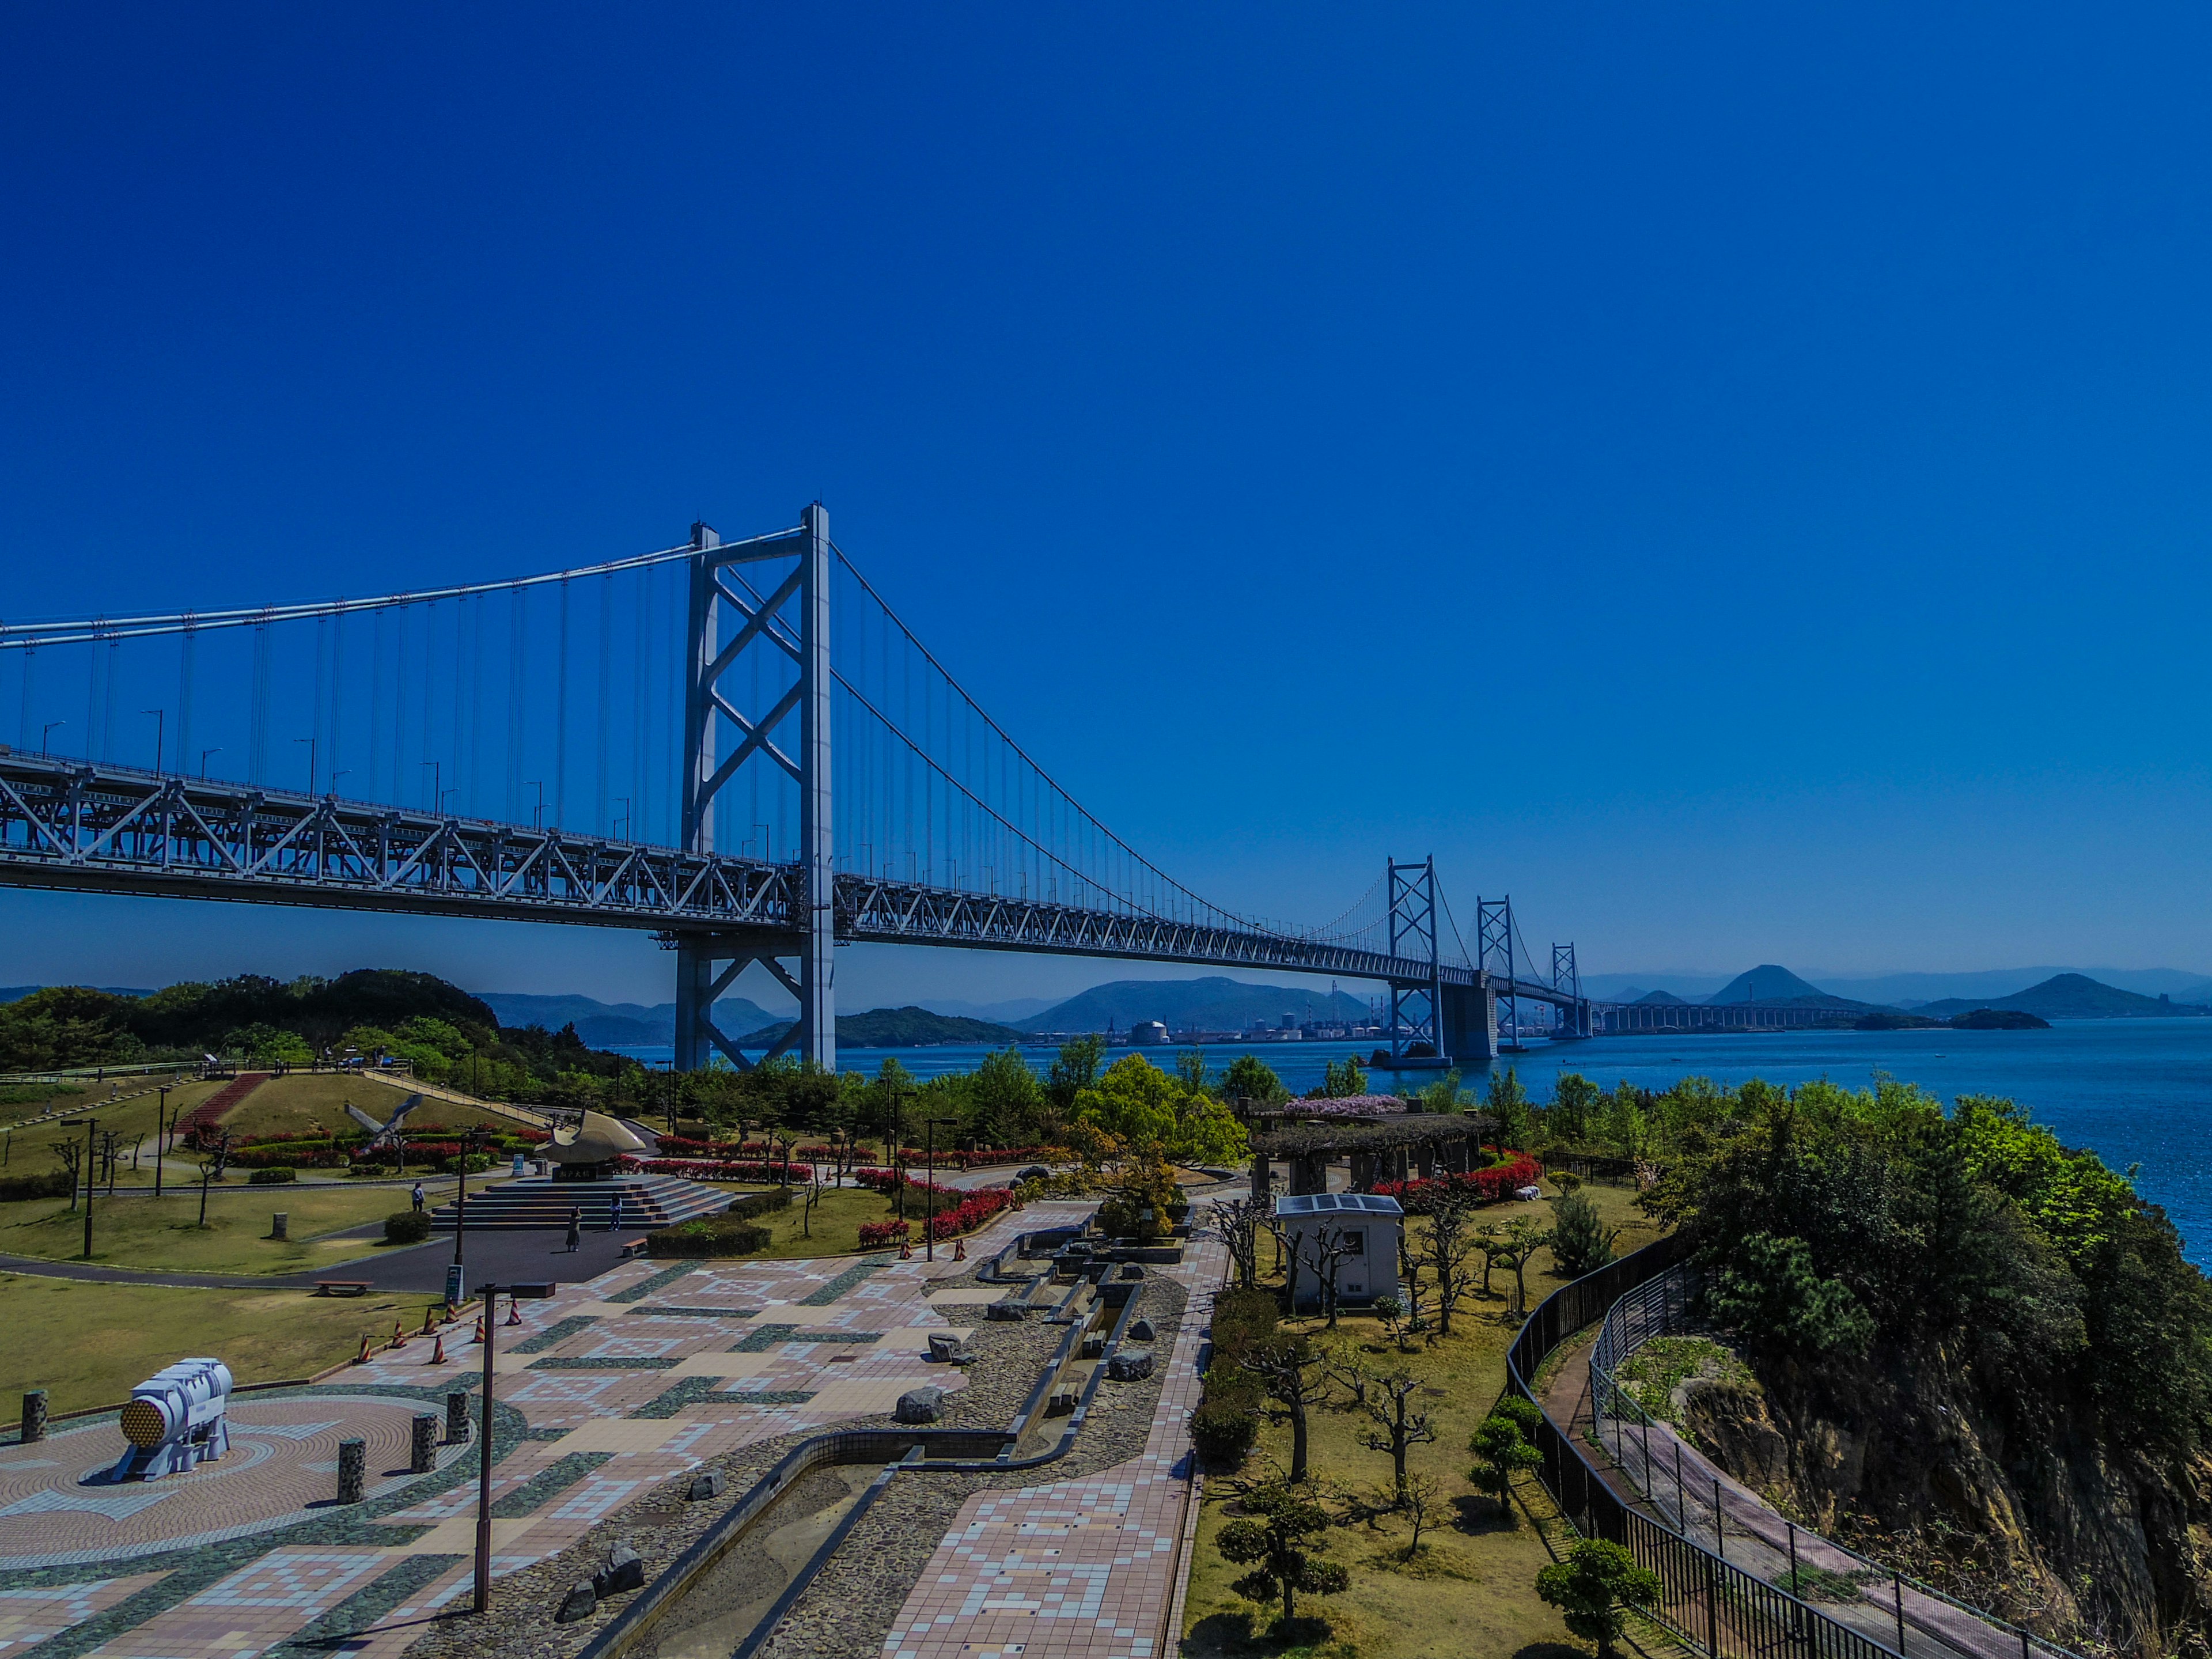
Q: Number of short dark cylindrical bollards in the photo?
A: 4